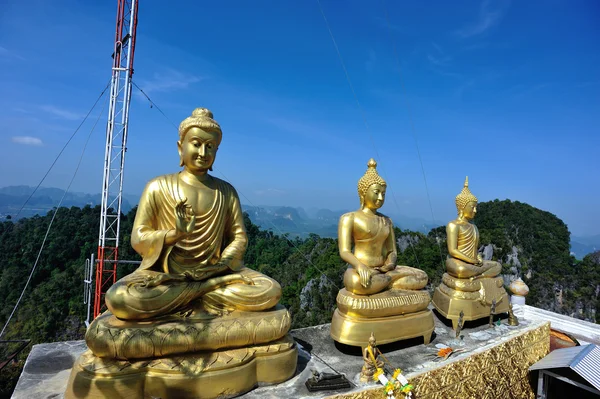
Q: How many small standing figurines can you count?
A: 2